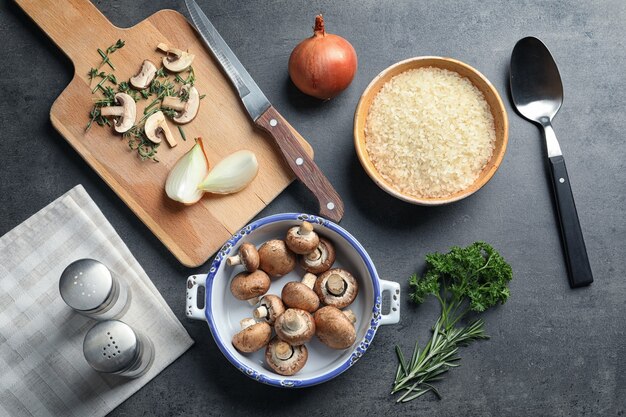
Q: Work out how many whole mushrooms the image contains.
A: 12